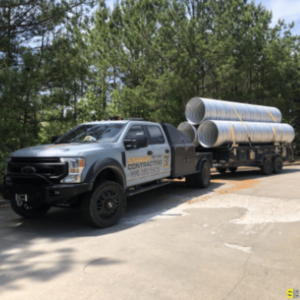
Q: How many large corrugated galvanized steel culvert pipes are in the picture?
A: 3